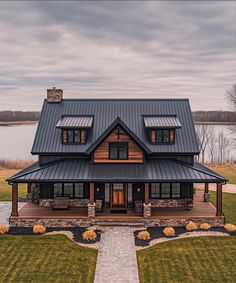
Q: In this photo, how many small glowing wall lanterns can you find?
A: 2